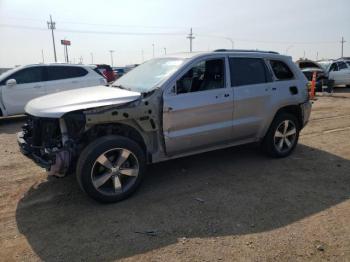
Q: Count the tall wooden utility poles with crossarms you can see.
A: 3